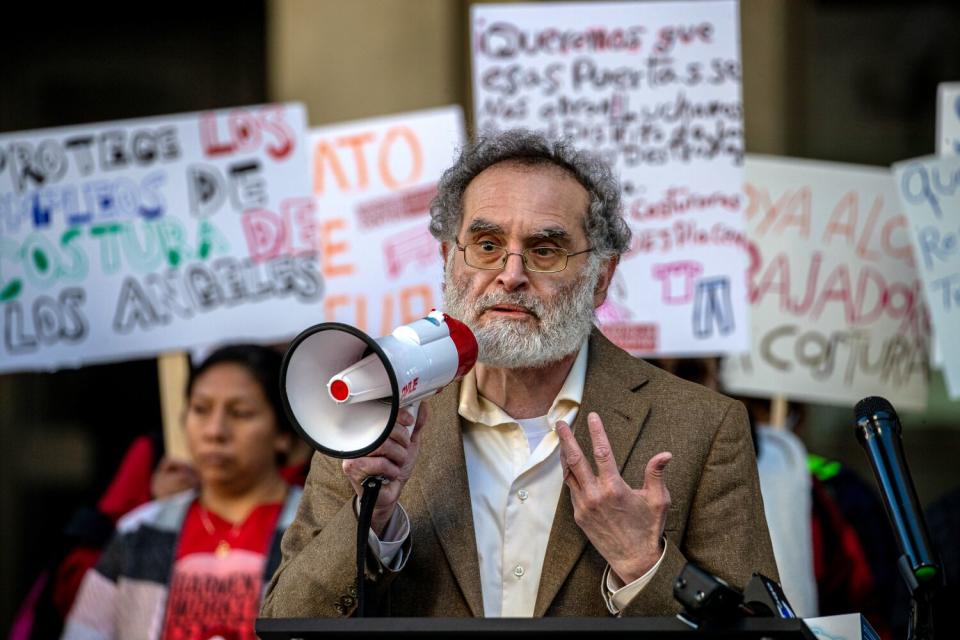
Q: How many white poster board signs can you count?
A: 6